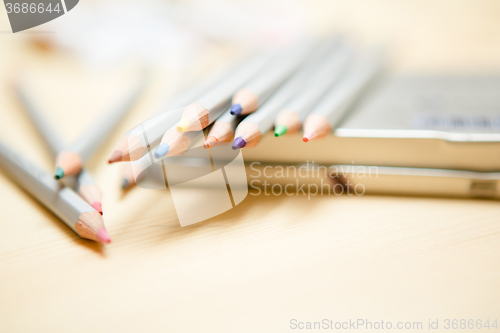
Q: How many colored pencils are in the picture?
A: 12